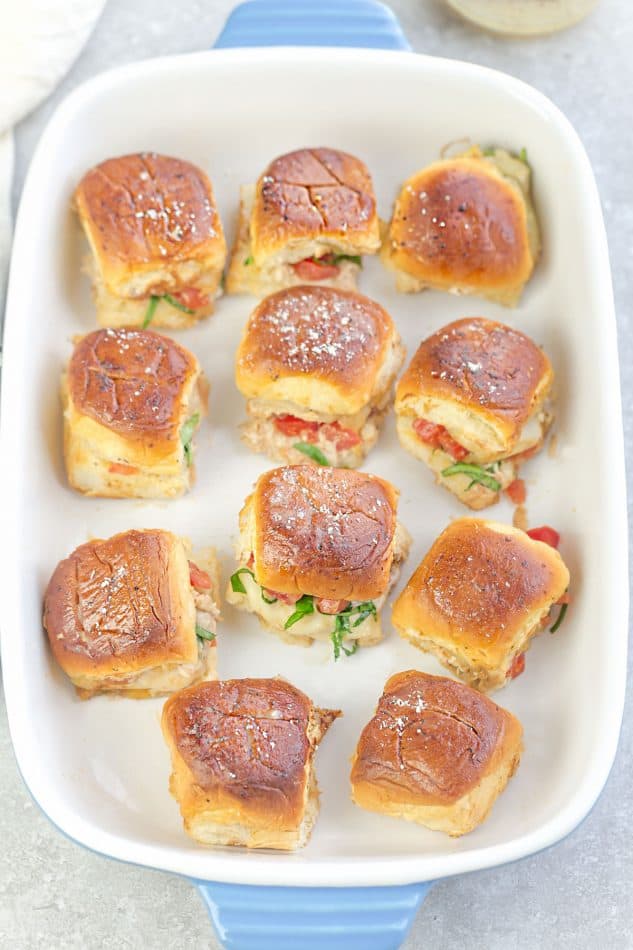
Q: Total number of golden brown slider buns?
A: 11